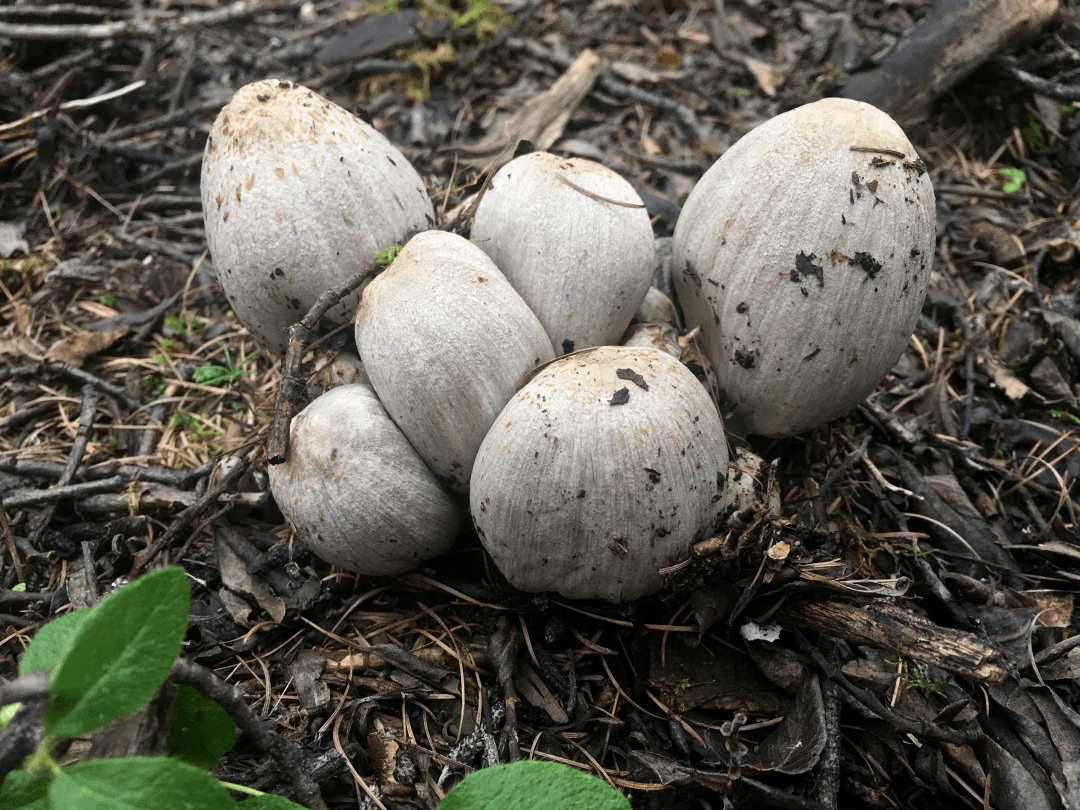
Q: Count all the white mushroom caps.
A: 6